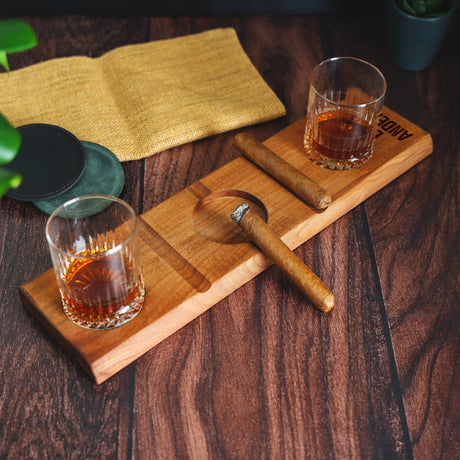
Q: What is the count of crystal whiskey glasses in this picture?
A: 2